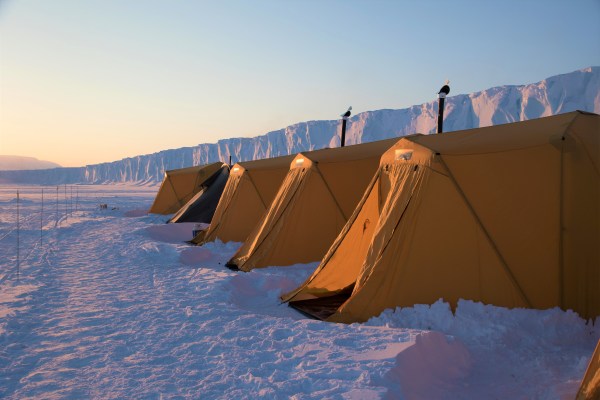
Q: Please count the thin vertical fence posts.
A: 6